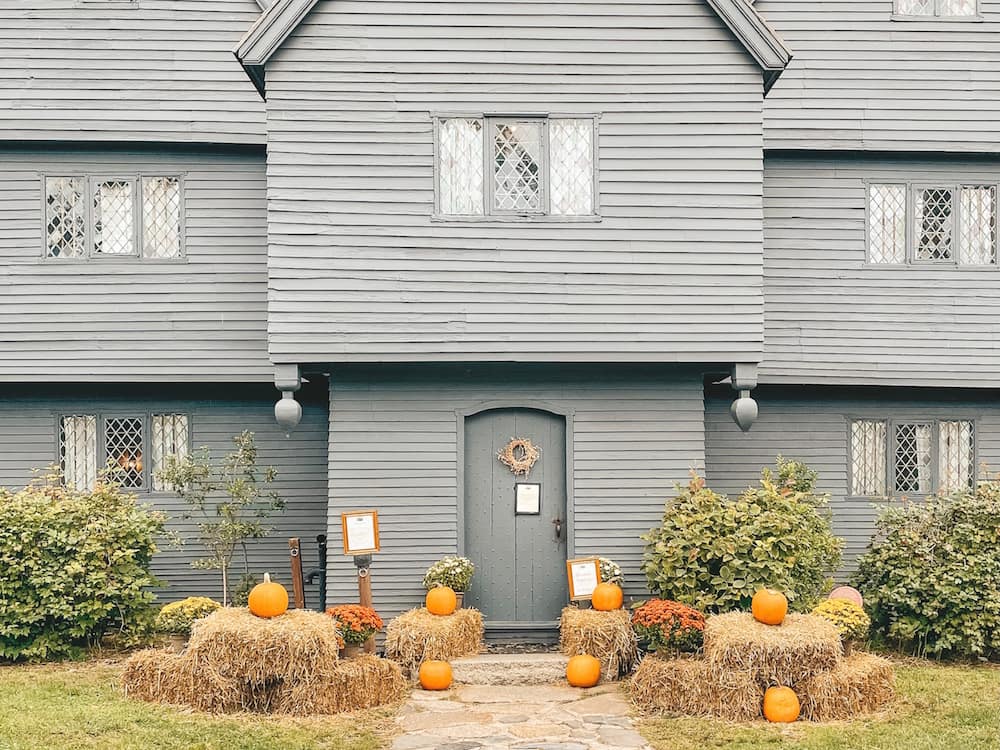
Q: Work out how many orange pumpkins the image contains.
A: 7